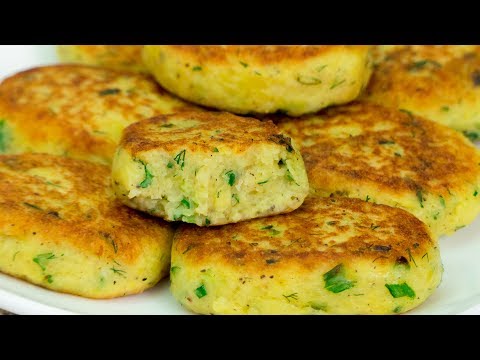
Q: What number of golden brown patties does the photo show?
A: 8